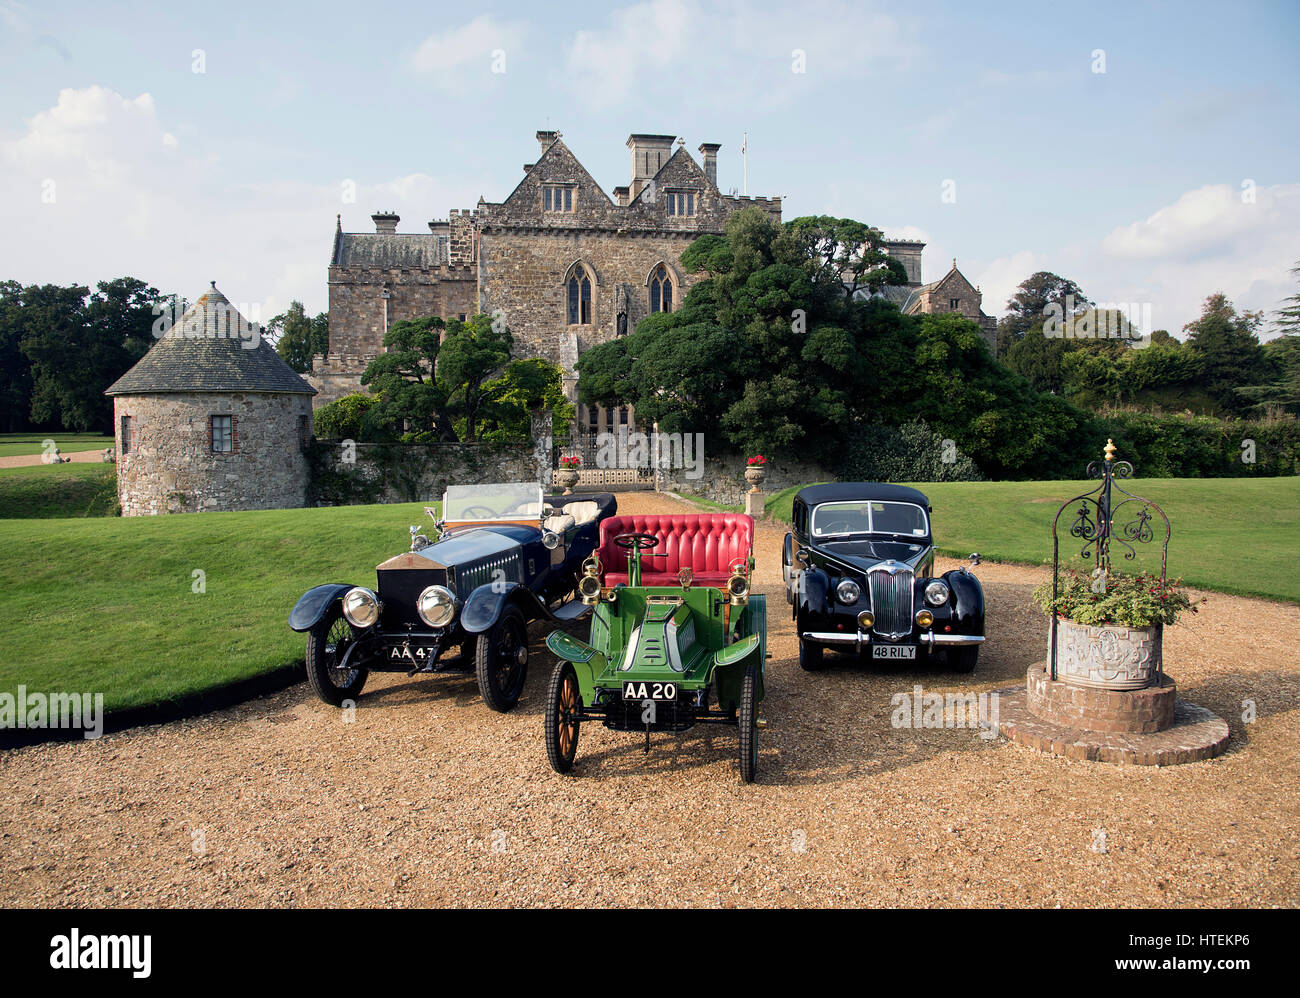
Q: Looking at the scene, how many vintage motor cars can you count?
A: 3